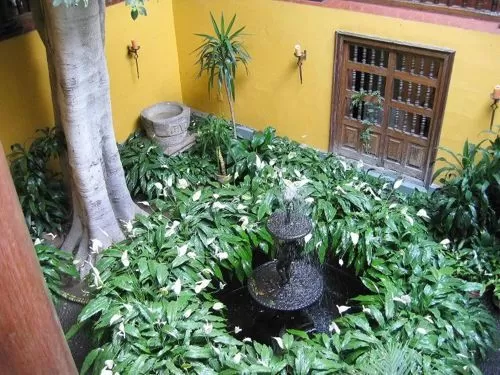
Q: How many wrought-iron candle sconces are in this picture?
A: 3